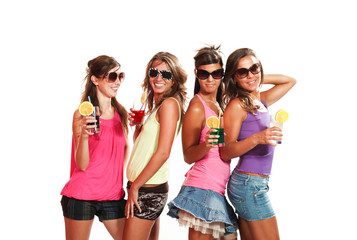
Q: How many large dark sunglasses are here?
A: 4